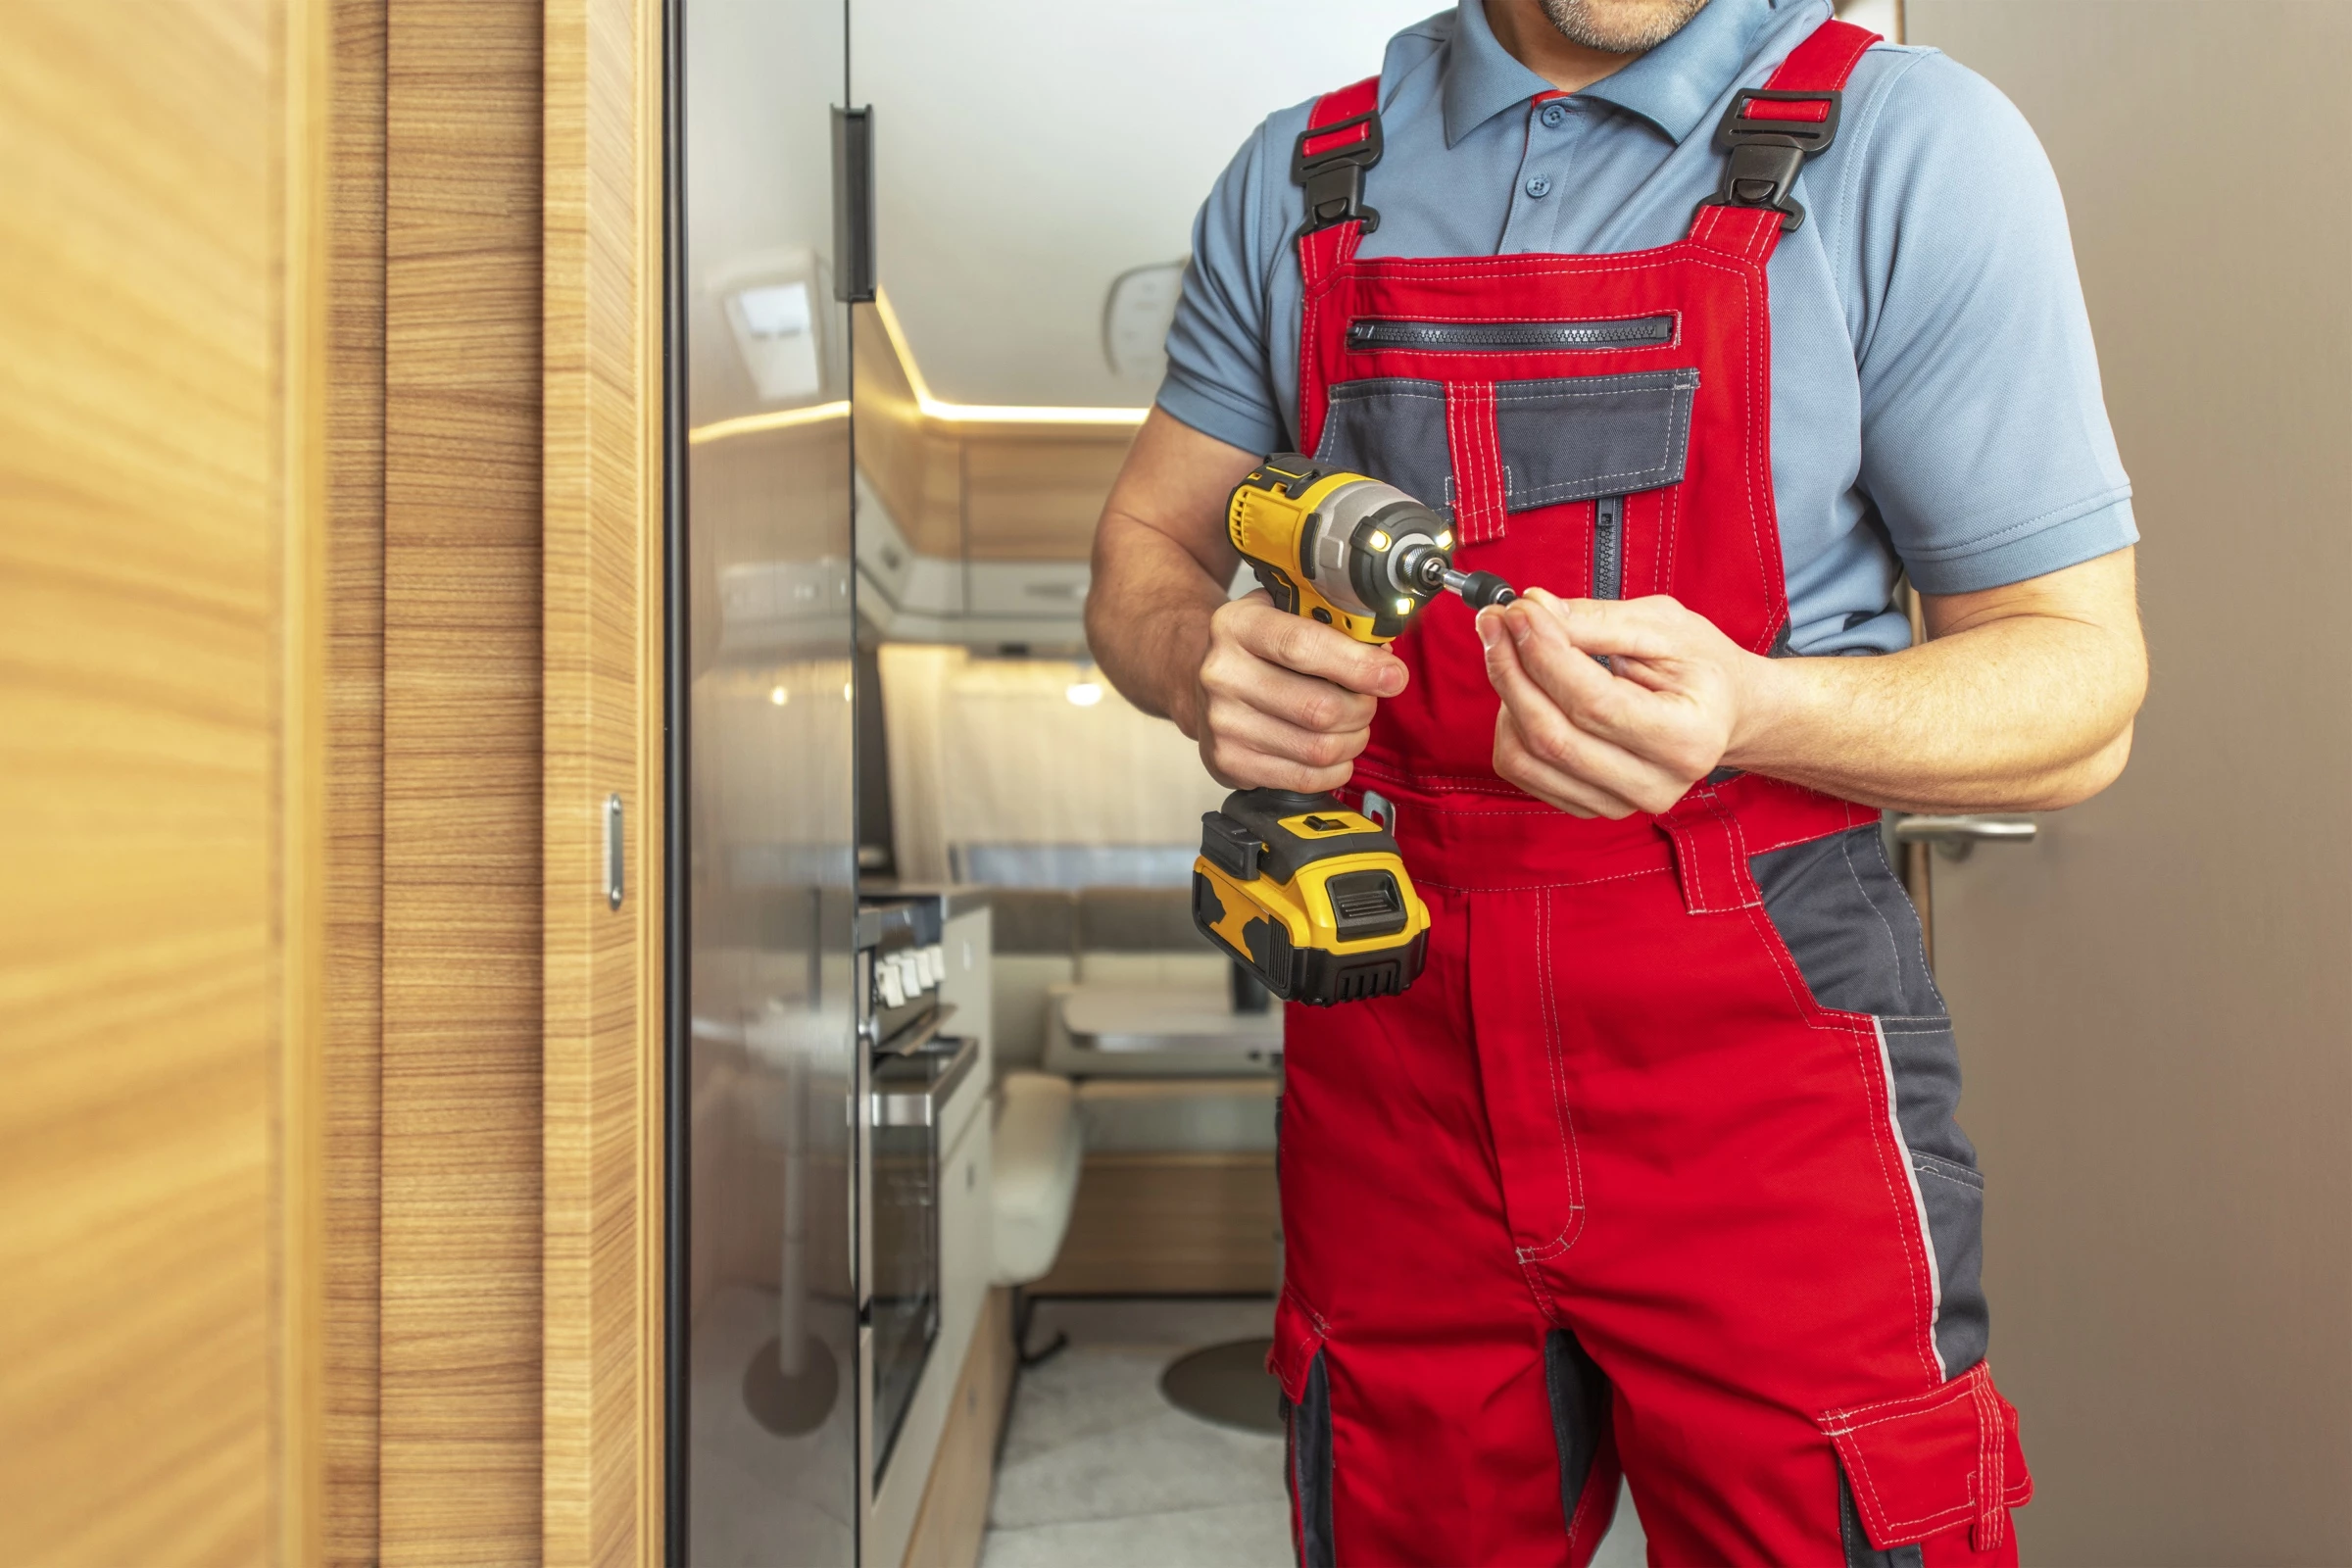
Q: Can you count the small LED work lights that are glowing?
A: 3